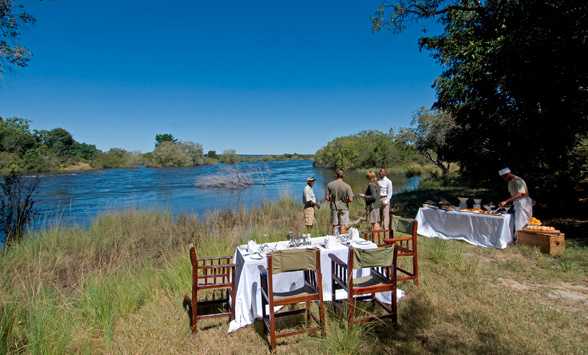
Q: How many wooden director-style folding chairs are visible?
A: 4